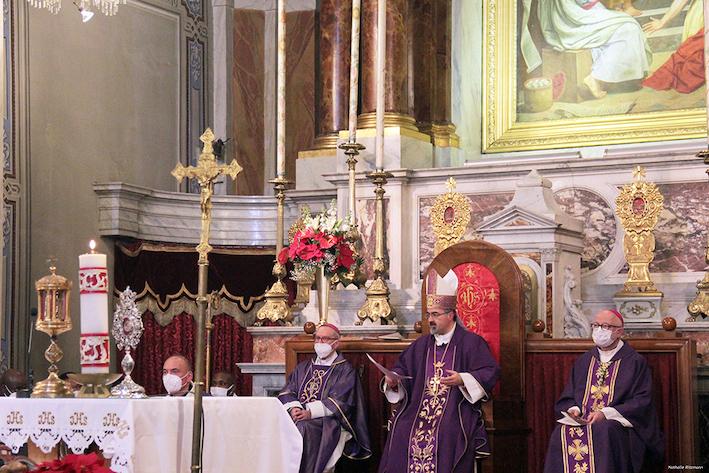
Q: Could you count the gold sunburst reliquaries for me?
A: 2